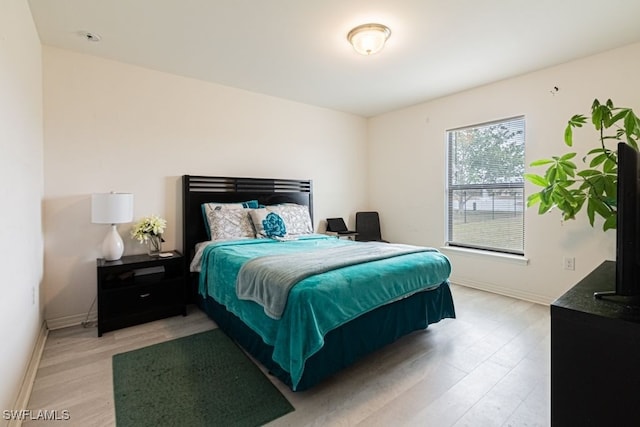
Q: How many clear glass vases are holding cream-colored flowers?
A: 1